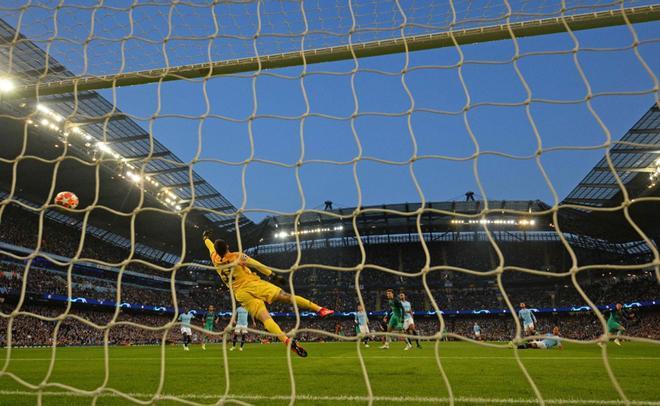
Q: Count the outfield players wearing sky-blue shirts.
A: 7